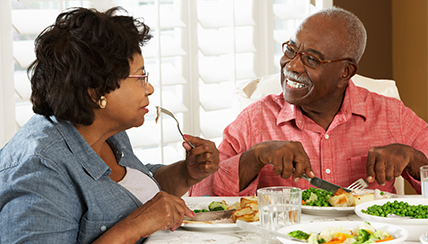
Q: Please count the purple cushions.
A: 0